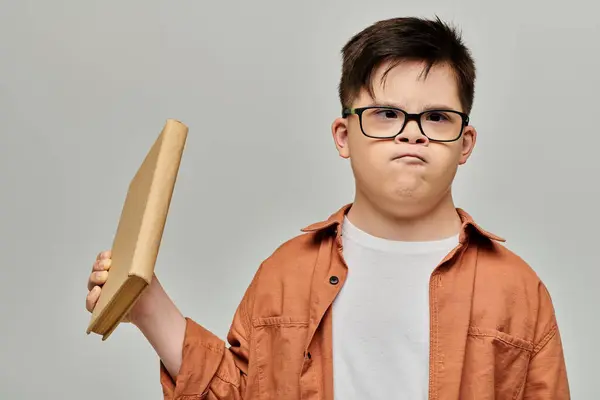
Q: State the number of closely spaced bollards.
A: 0